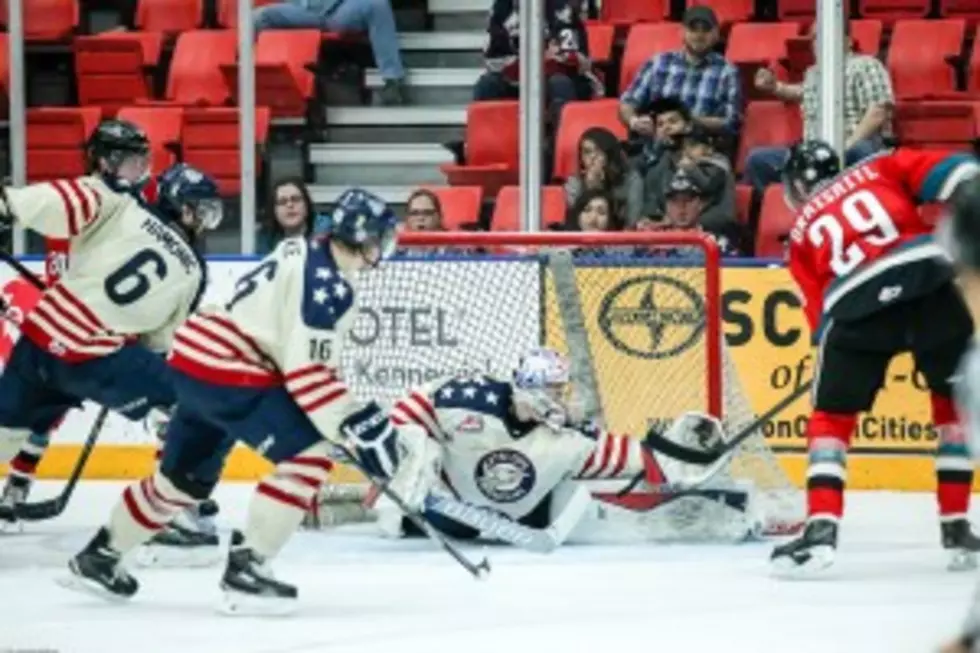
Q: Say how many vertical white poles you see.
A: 4